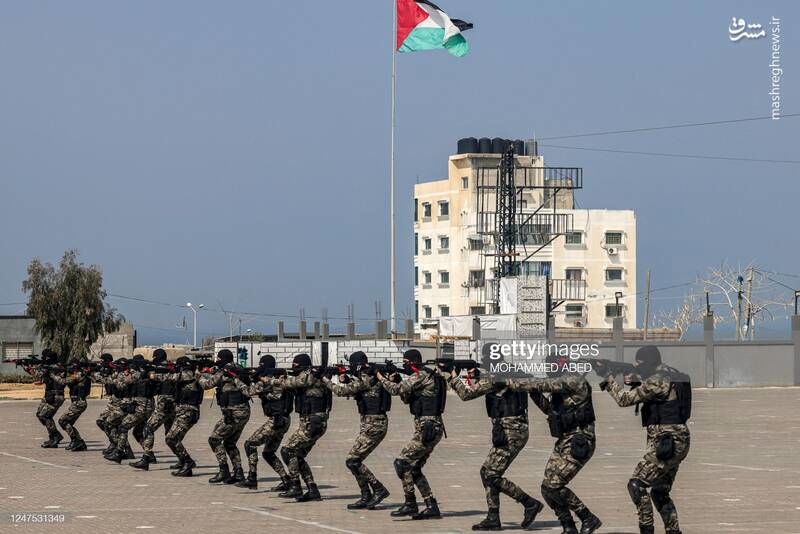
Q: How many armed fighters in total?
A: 15